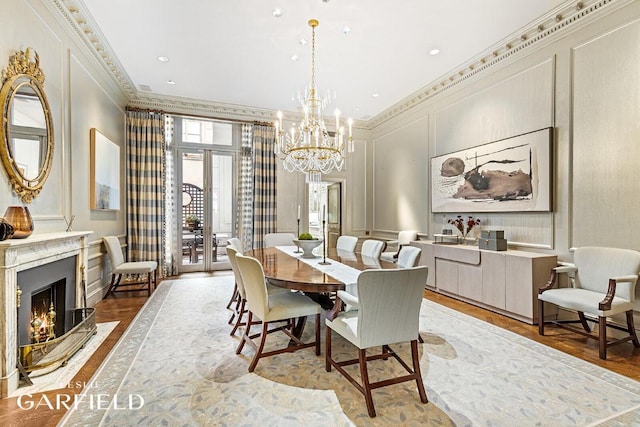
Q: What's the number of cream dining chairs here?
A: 11